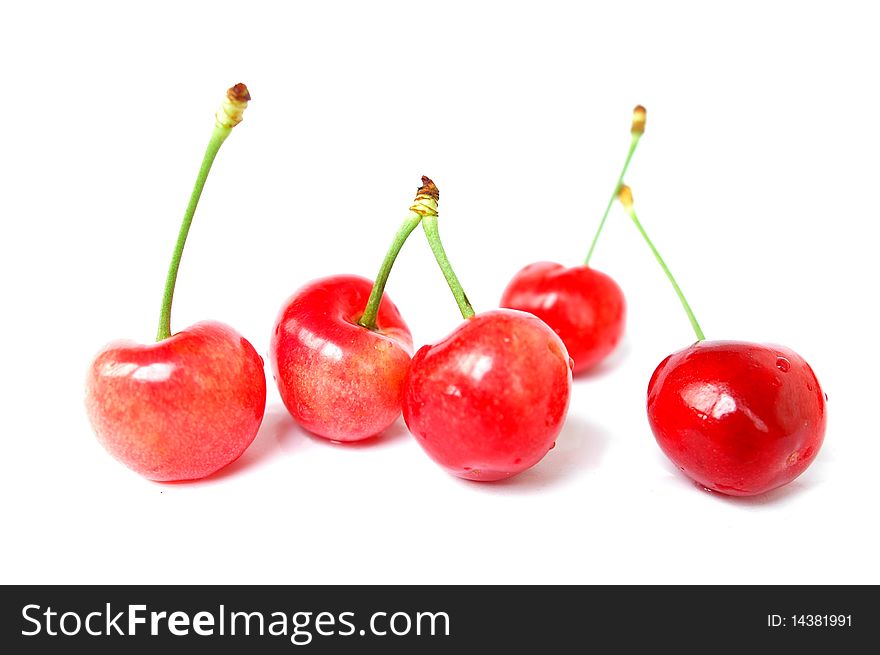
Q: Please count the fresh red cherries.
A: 5